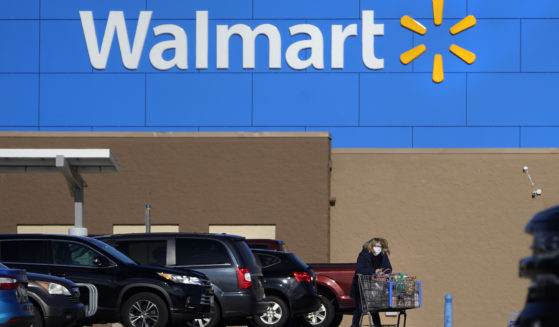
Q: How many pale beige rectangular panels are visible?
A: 3